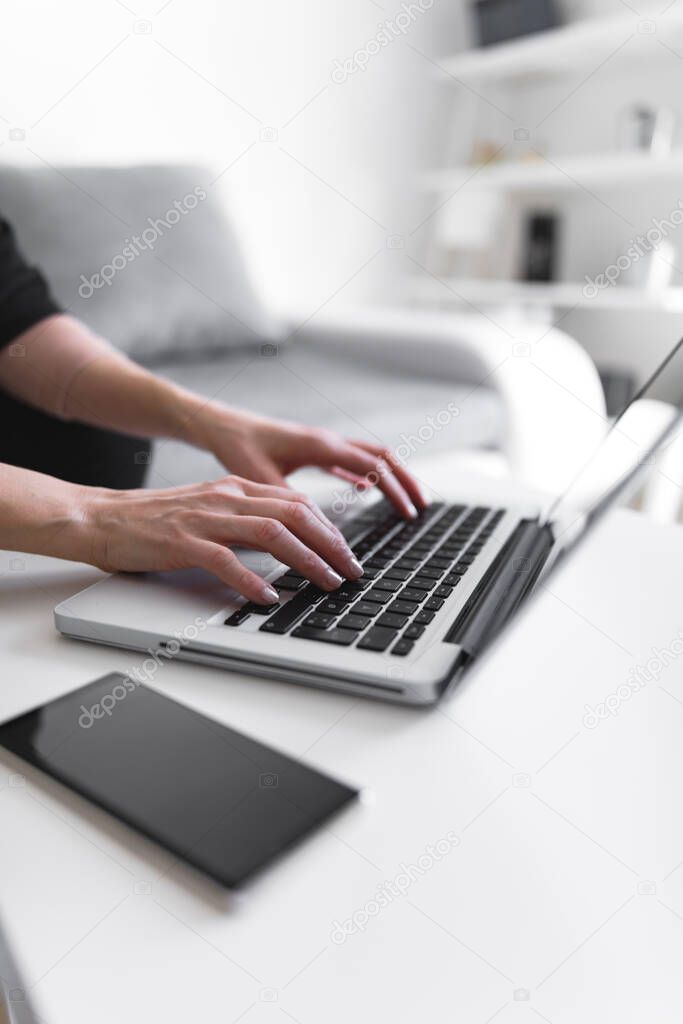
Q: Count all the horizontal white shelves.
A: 3